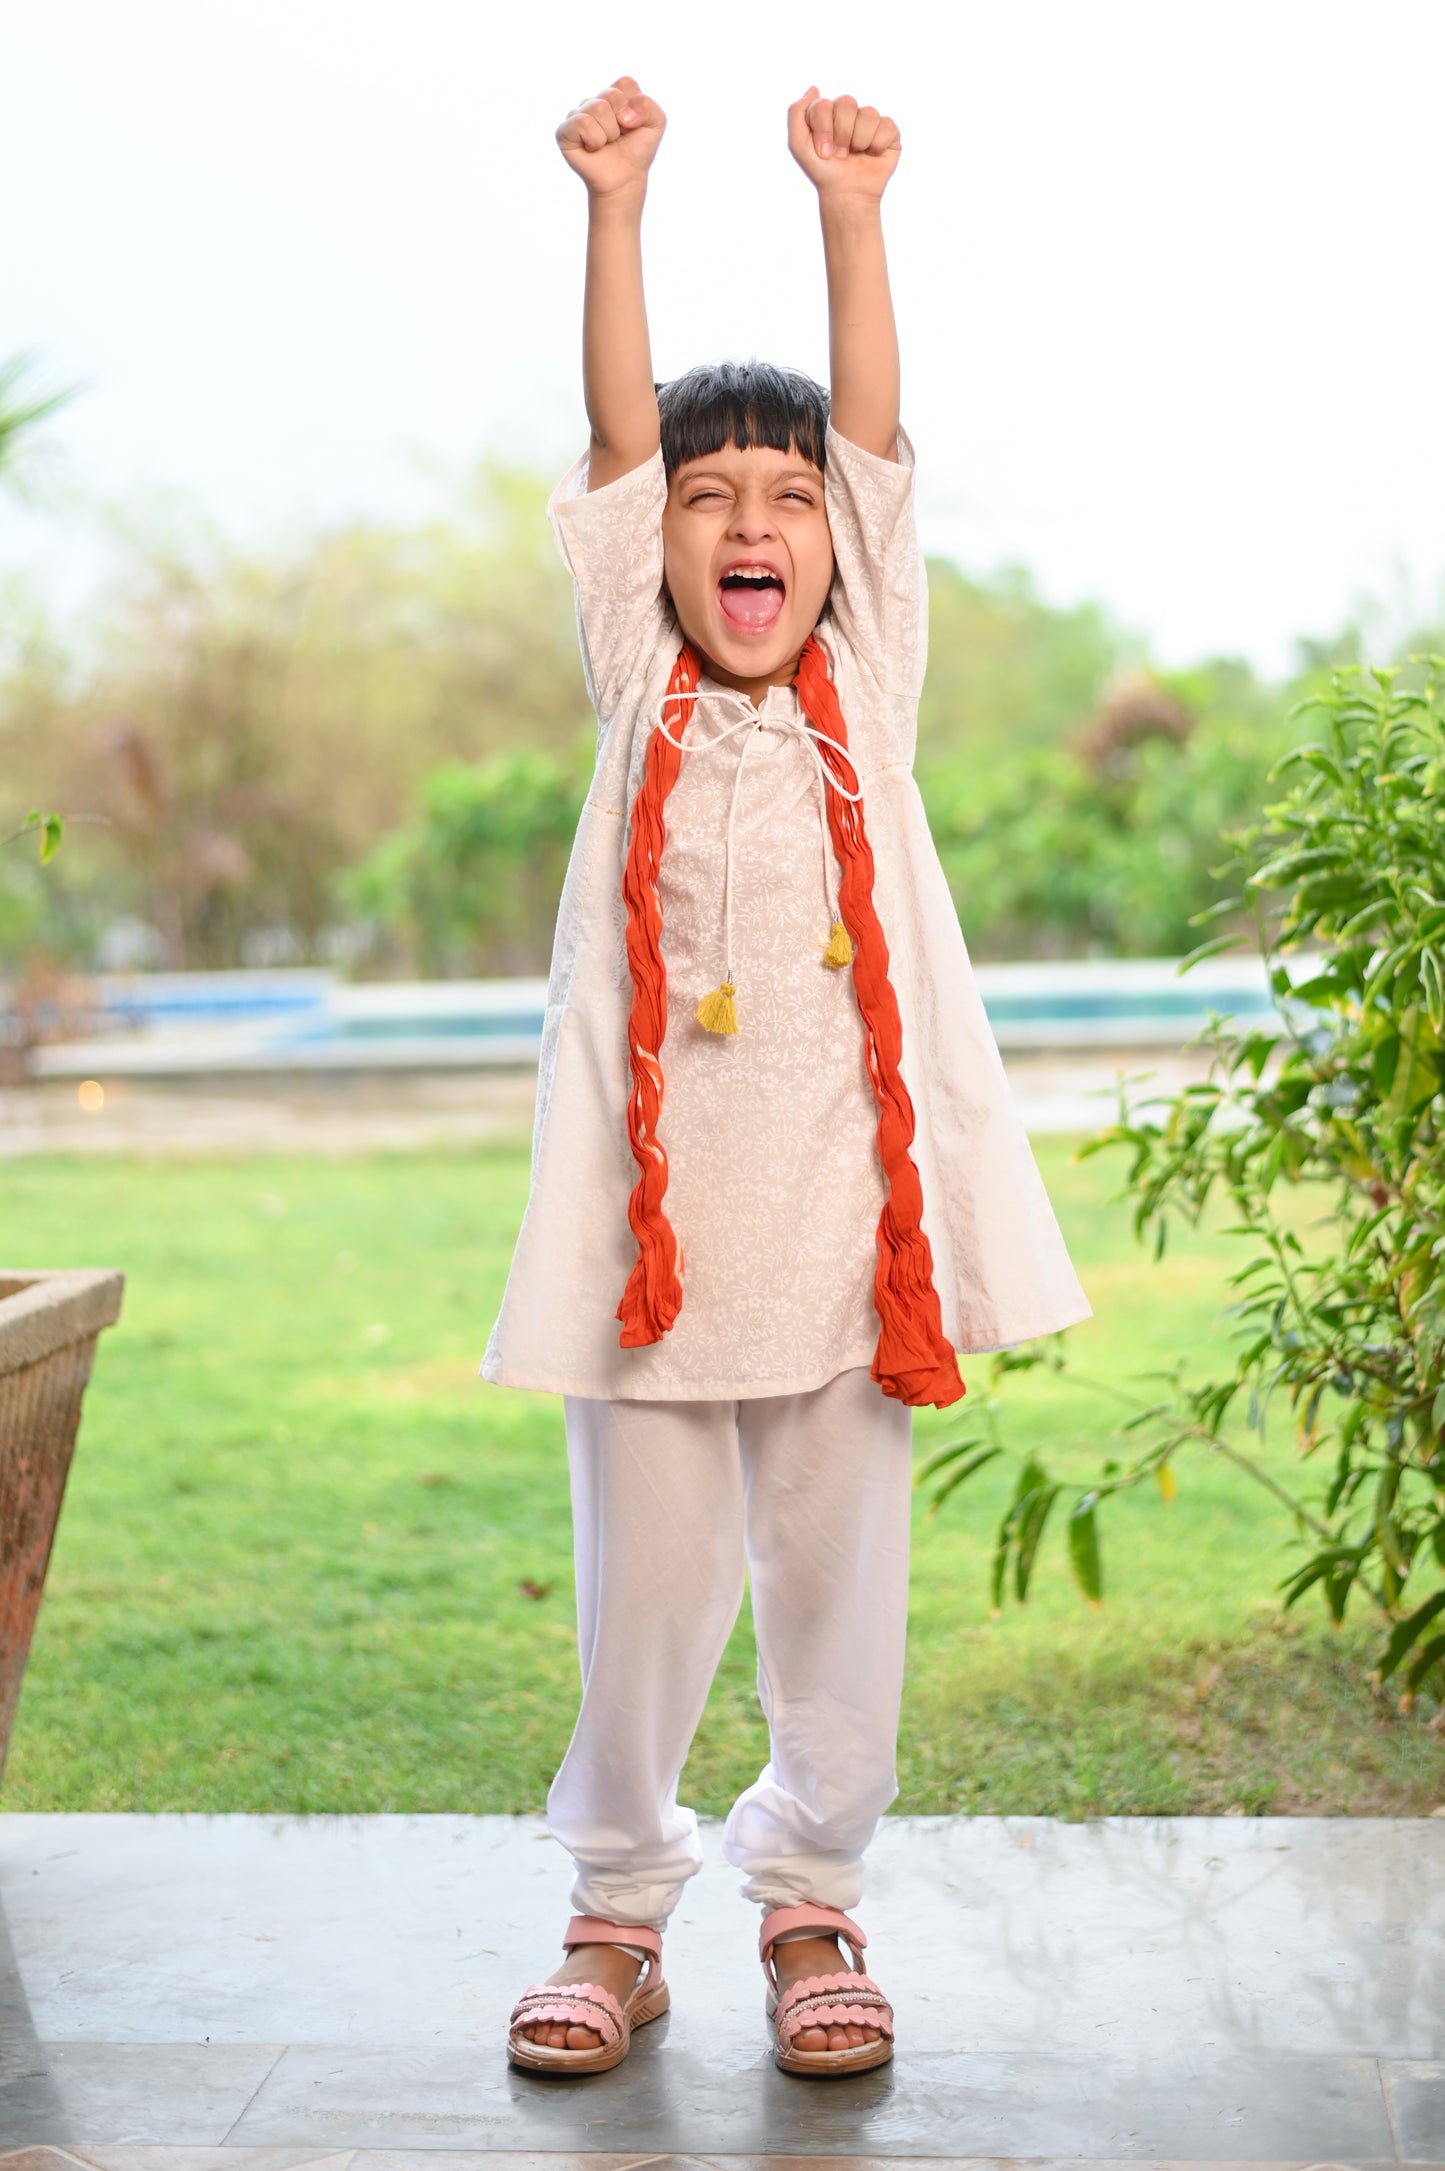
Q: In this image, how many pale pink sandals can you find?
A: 2